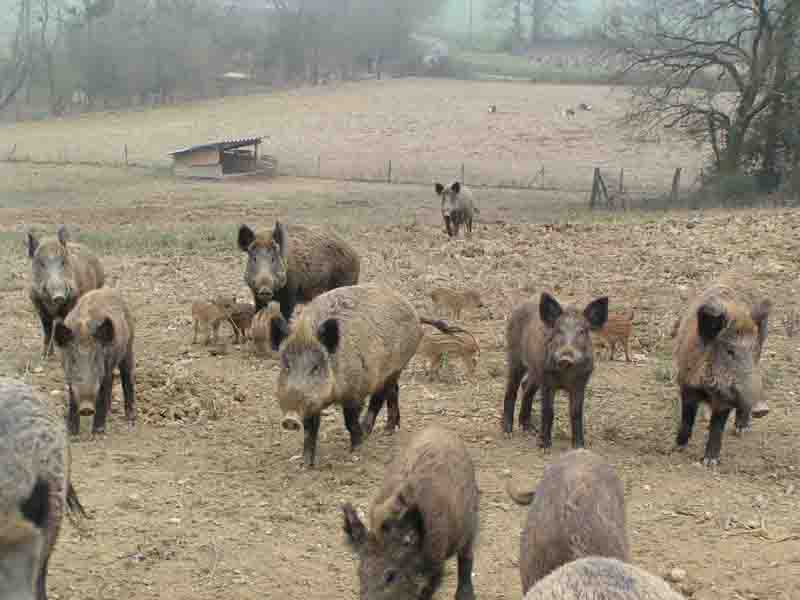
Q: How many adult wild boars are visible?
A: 11